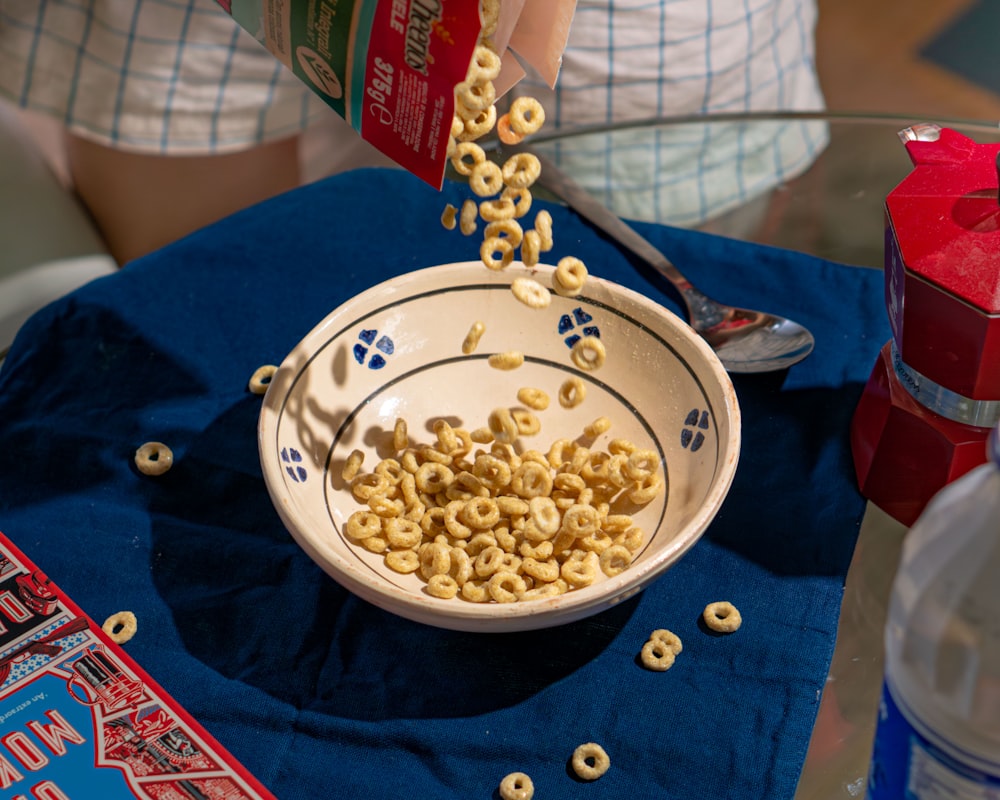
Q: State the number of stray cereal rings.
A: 8